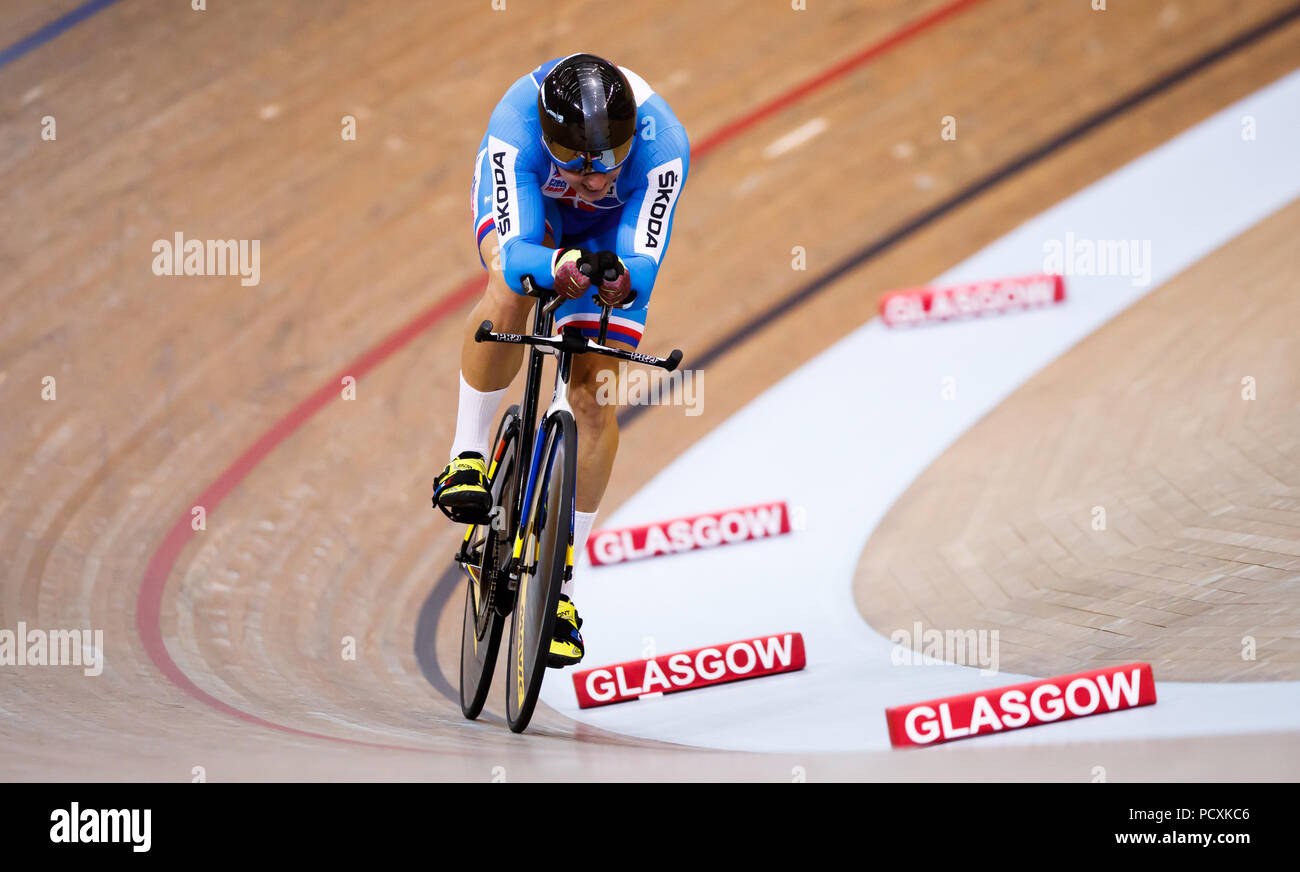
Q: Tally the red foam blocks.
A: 4